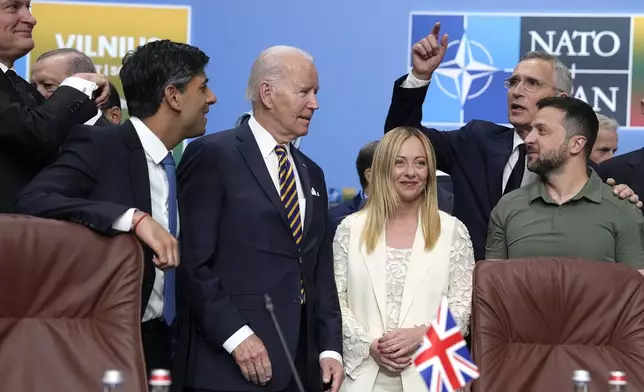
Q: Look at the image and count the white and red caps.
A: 2